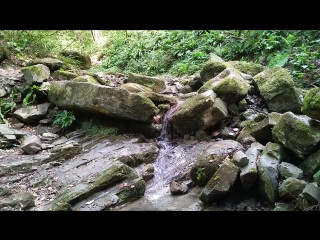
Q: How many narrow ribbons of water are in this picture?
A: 1